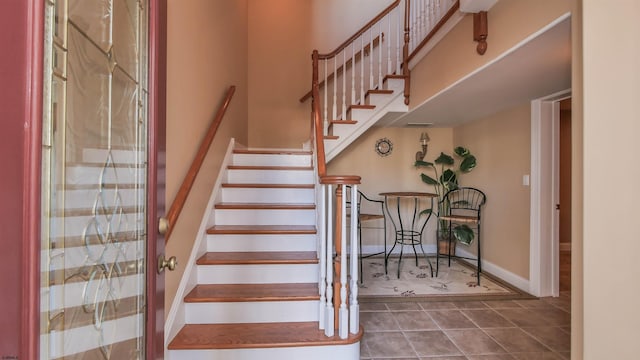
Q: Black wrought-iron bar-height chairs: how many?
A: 2